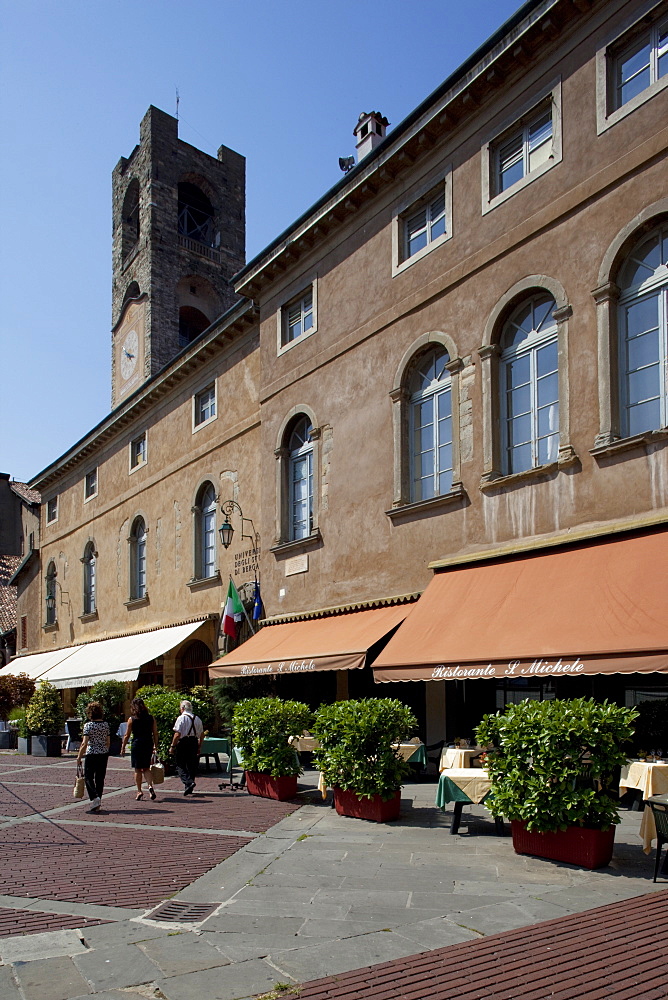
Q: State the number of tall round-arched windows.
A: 8